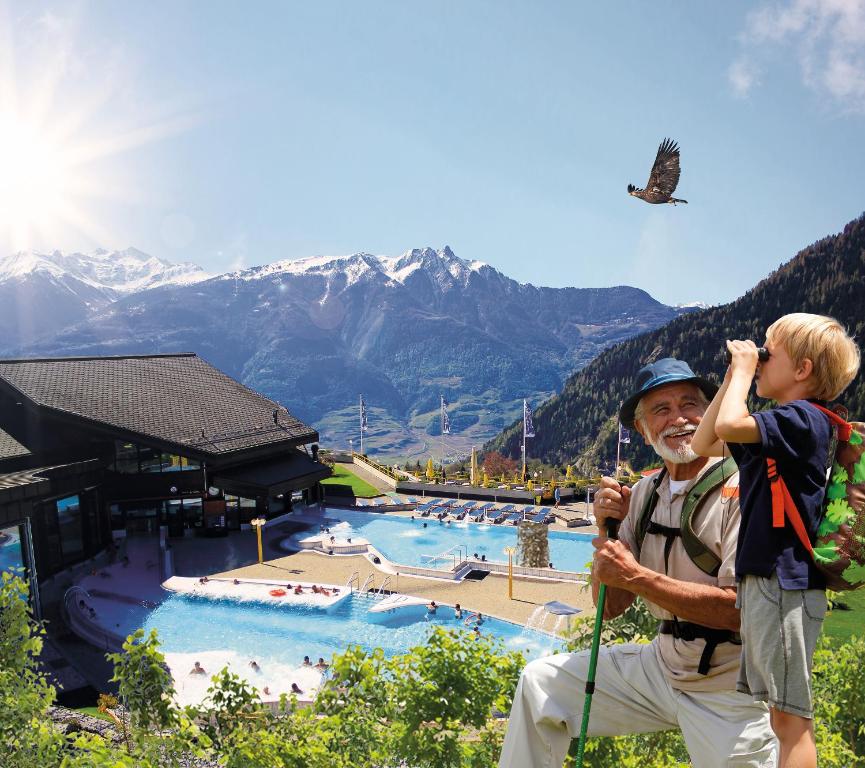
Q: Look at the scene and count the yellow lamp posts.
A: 2